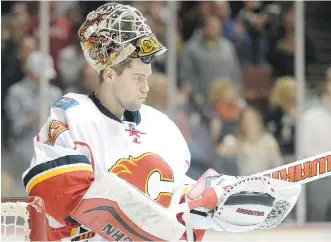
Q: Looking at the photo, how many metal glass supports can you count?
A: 3